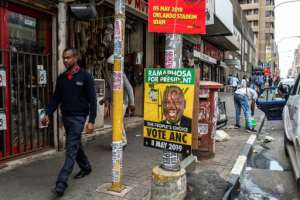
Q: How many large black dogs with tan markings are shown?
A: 0